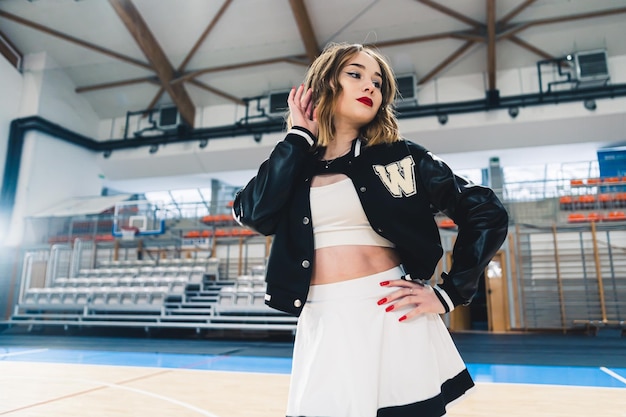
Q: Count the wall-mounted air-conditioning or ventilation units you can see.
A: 4